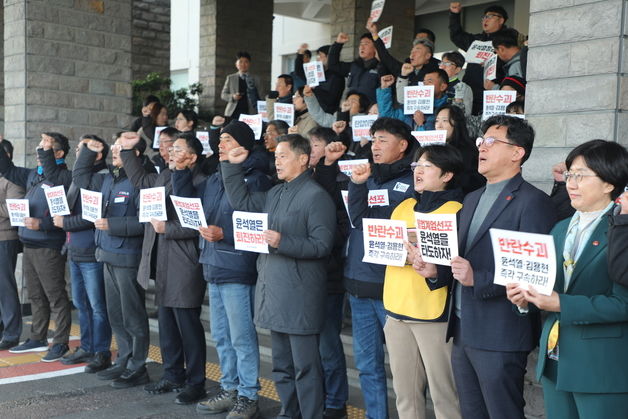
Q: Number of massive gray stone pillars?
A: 4